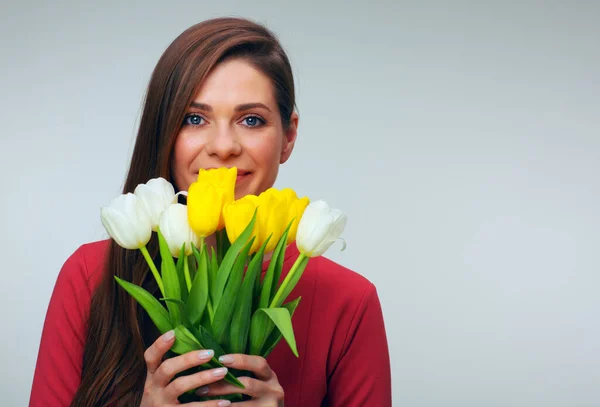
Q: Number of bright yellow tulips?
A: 5